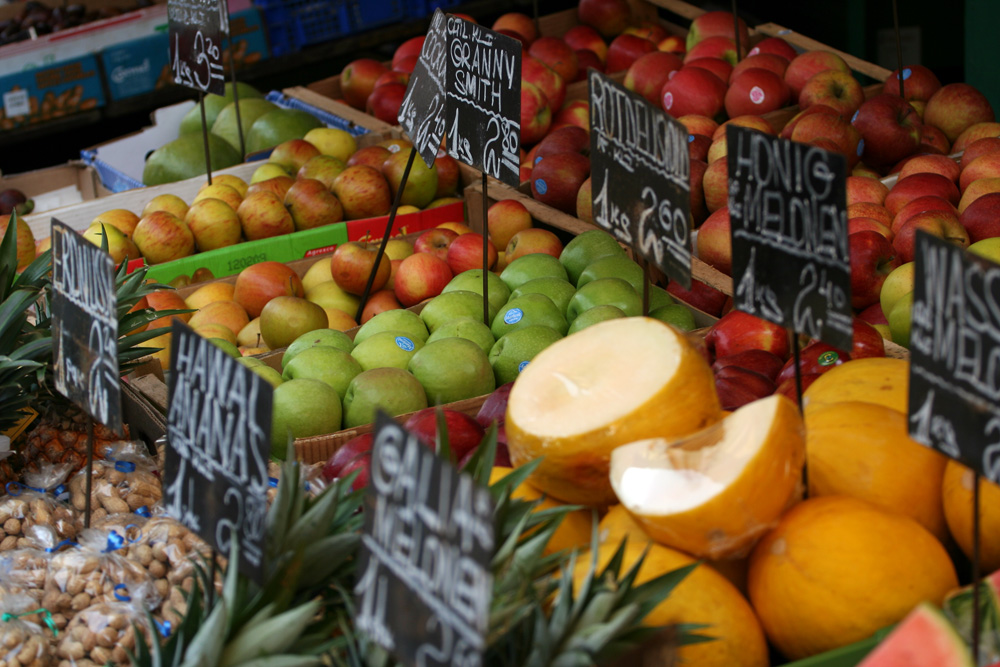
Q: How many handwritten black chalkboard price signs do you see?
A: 9